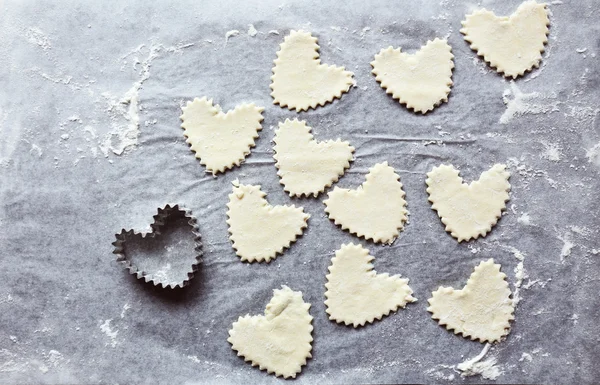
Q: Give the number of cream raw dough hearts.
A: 11